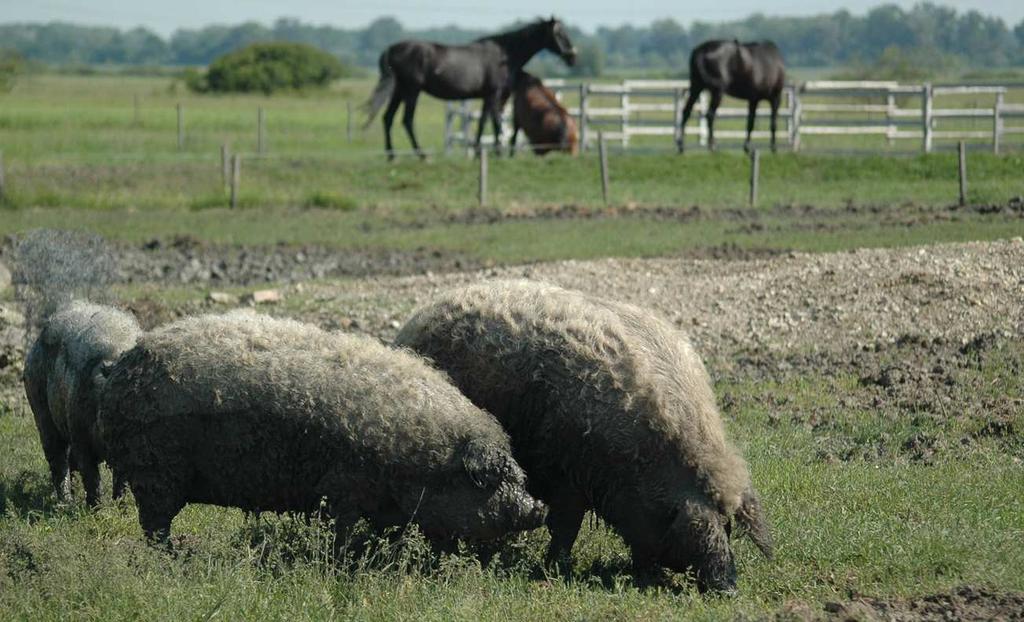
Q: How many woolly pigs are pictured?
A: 3